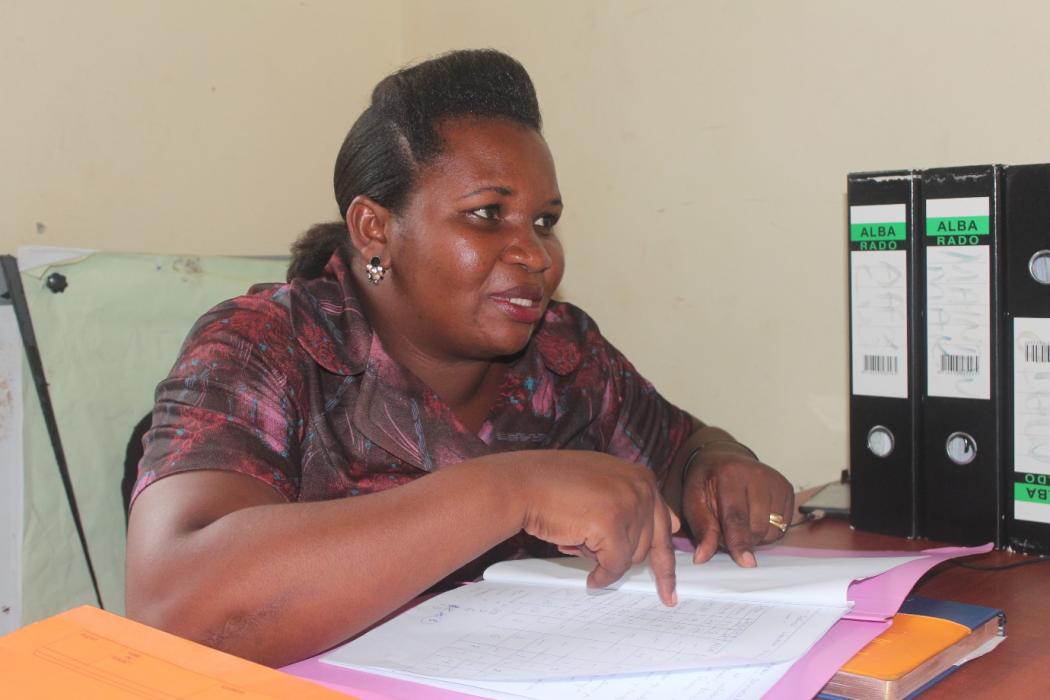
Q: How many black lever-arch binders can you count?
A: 3